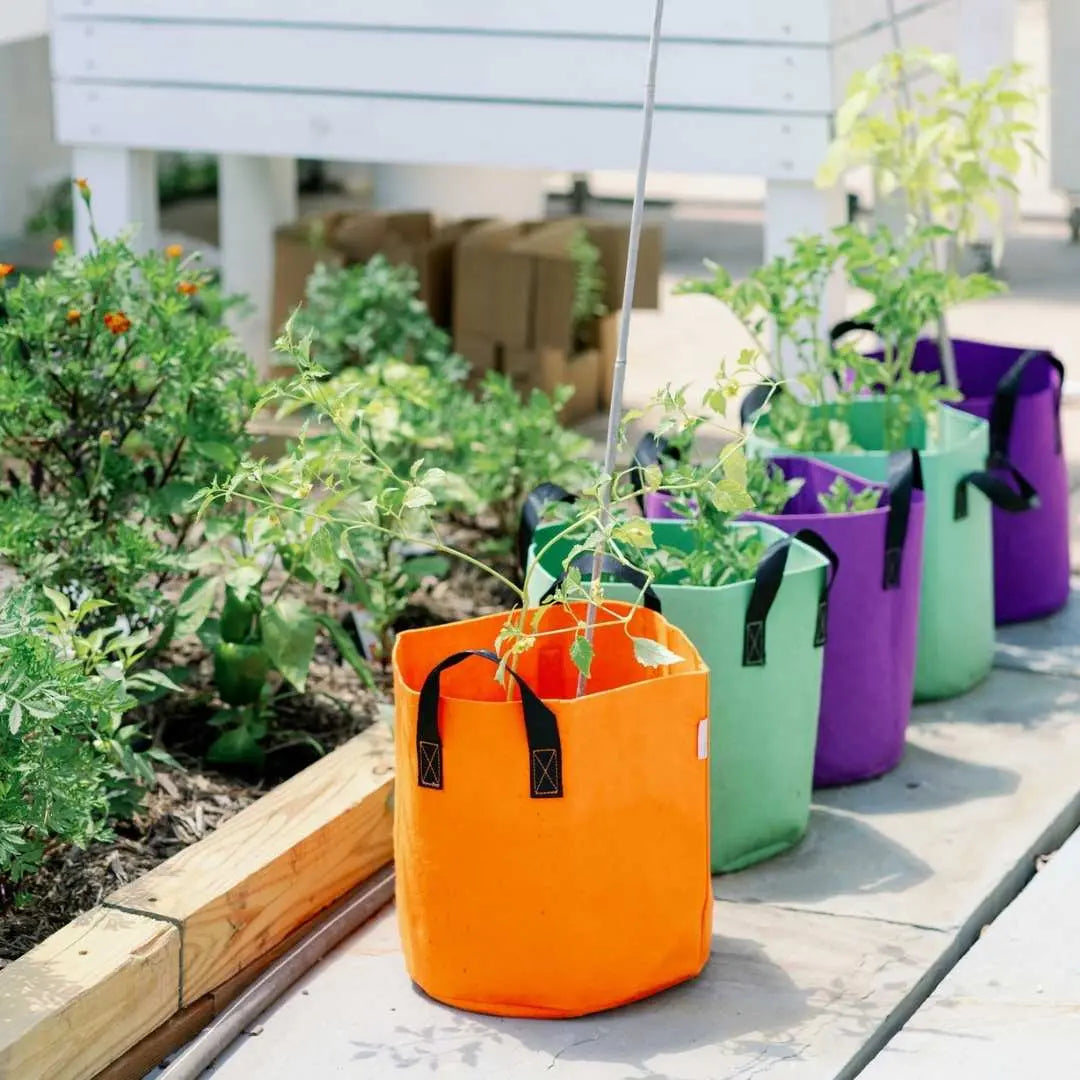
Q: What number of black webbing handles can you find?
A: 10